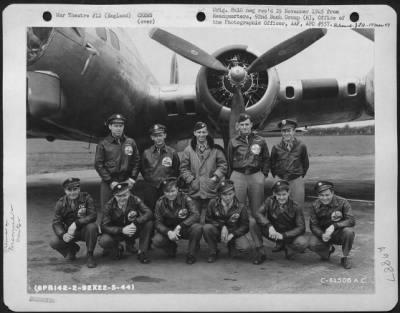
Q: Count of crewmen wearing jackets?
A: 11